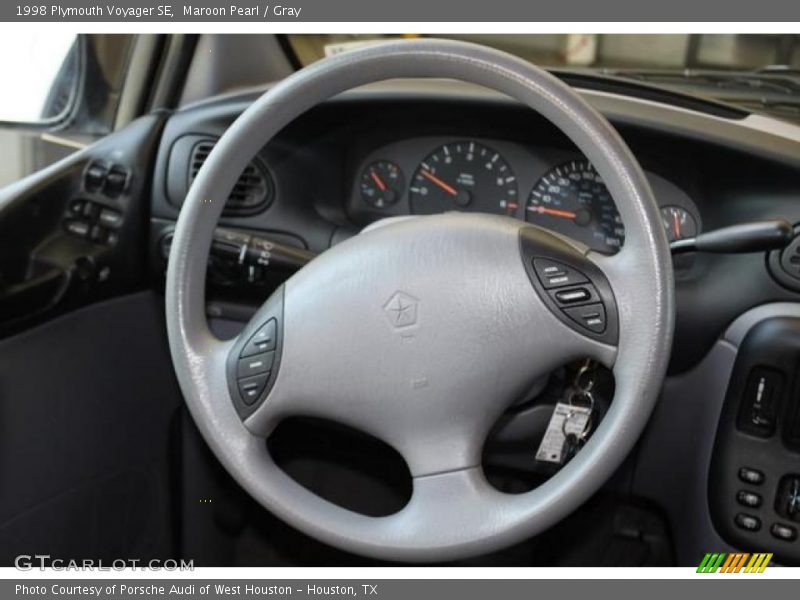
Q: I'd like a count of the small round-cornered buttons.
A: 4